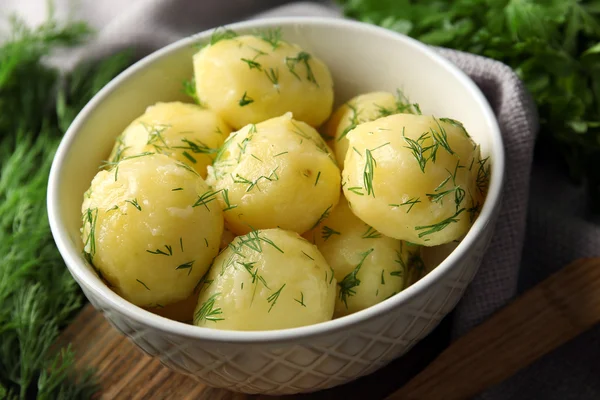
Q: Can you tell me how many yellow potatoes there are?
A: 8